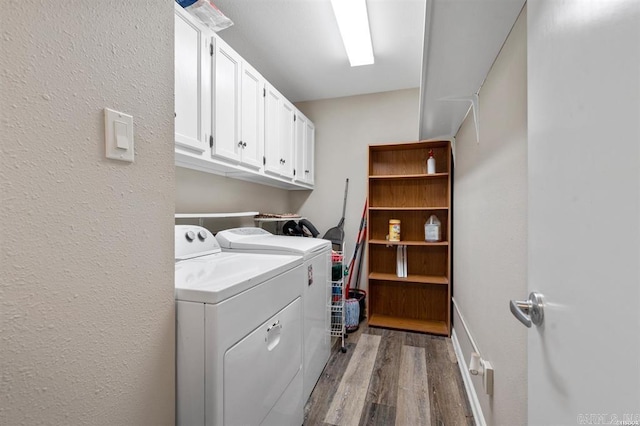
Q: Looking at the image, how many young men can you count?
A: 0